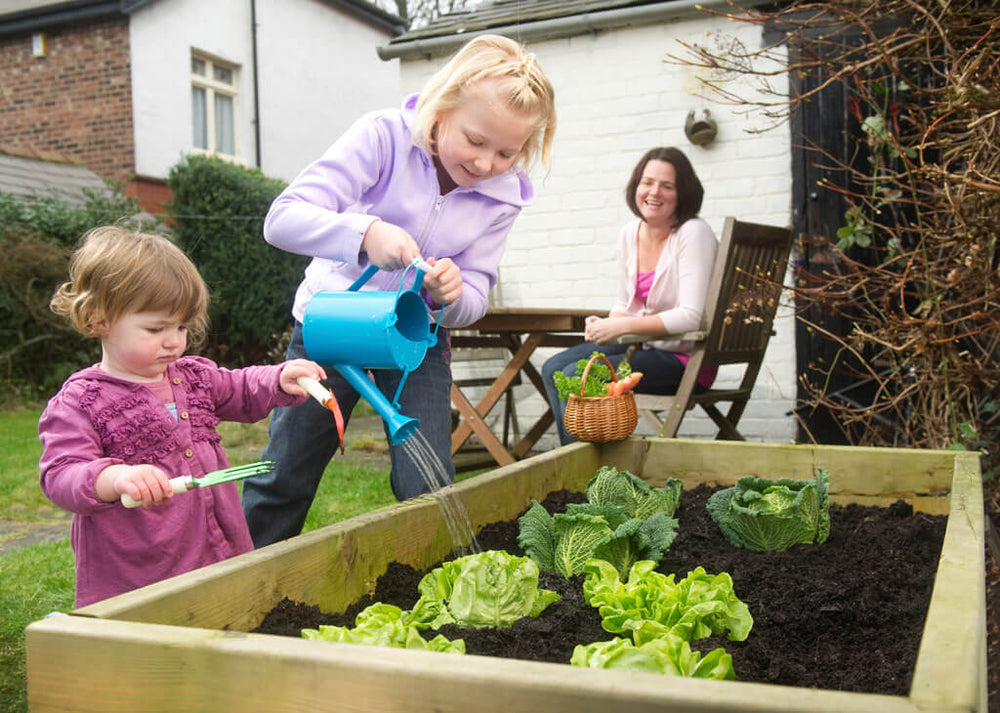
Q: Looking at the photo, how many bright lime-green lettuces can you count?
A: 4